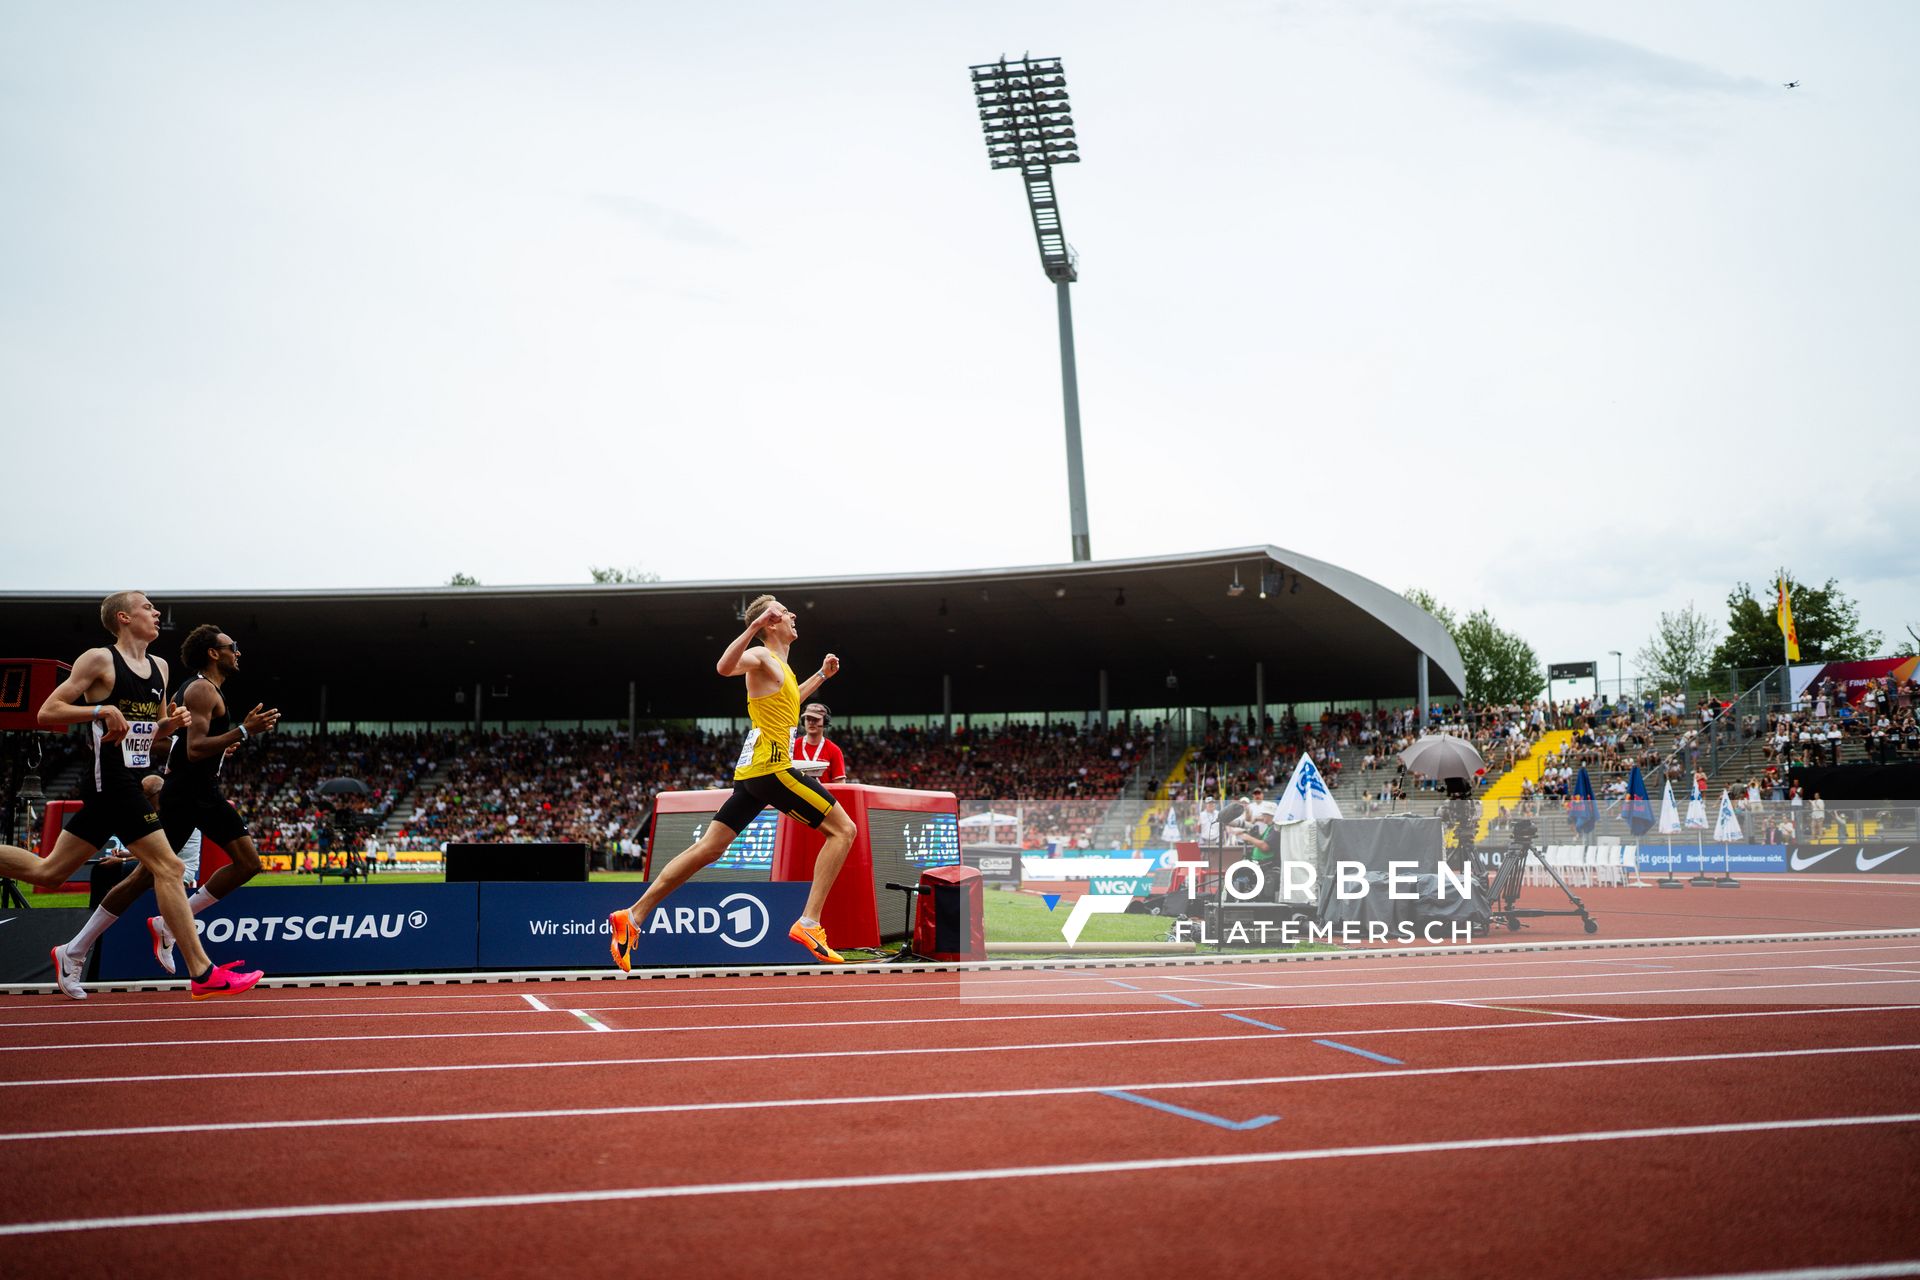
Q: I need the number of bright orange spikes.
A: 2